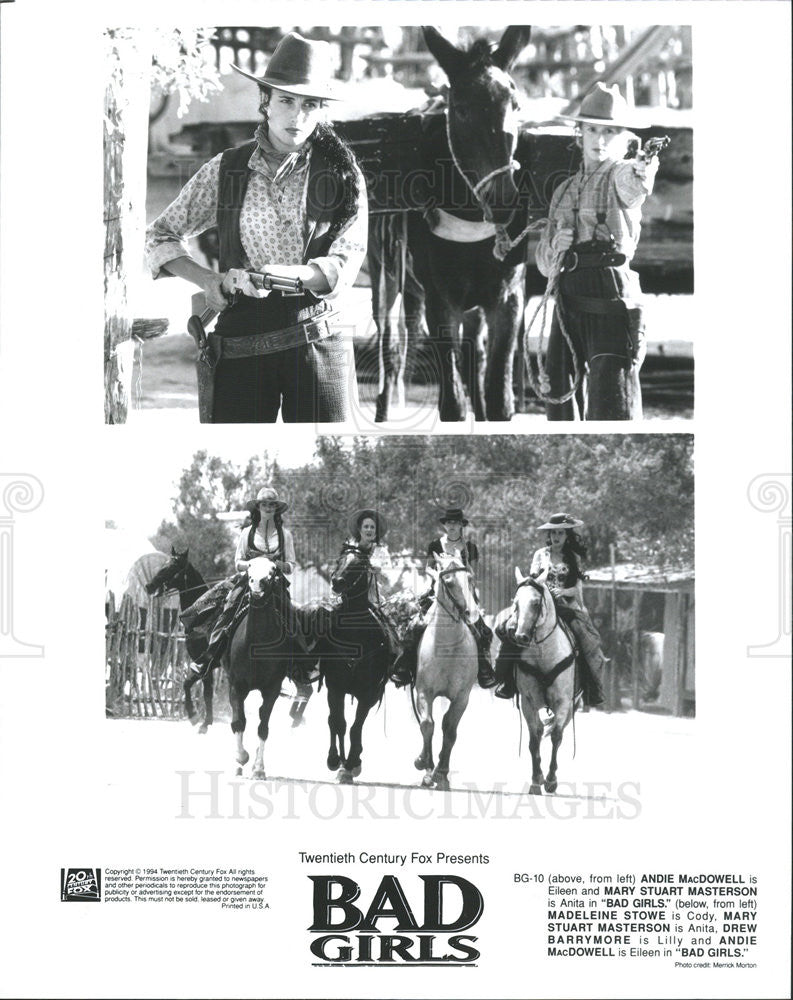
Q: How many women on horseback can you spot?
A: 4